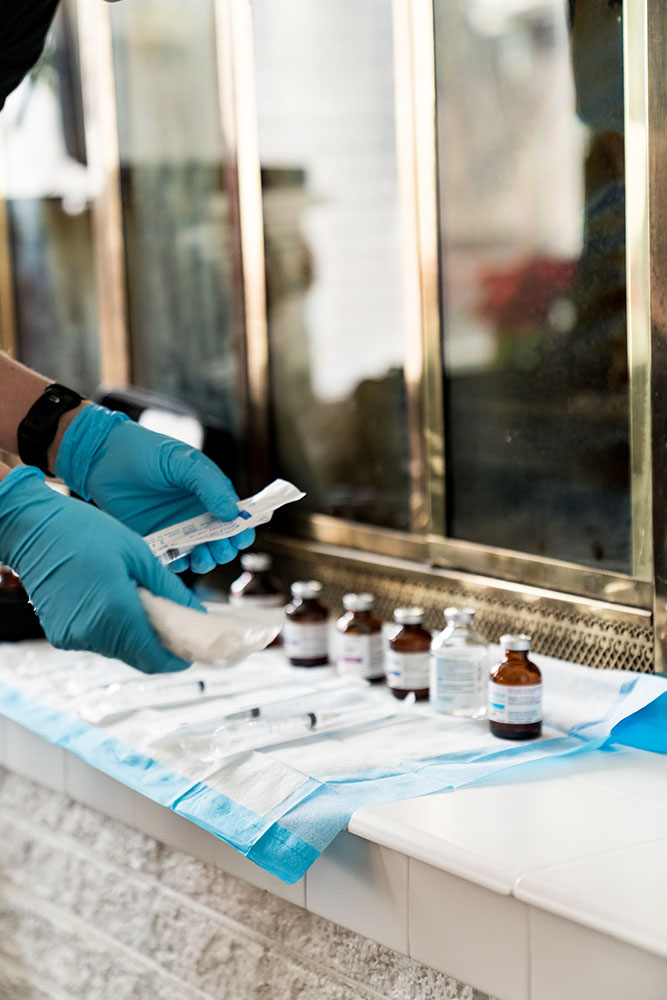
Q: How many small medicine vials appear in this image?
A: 6